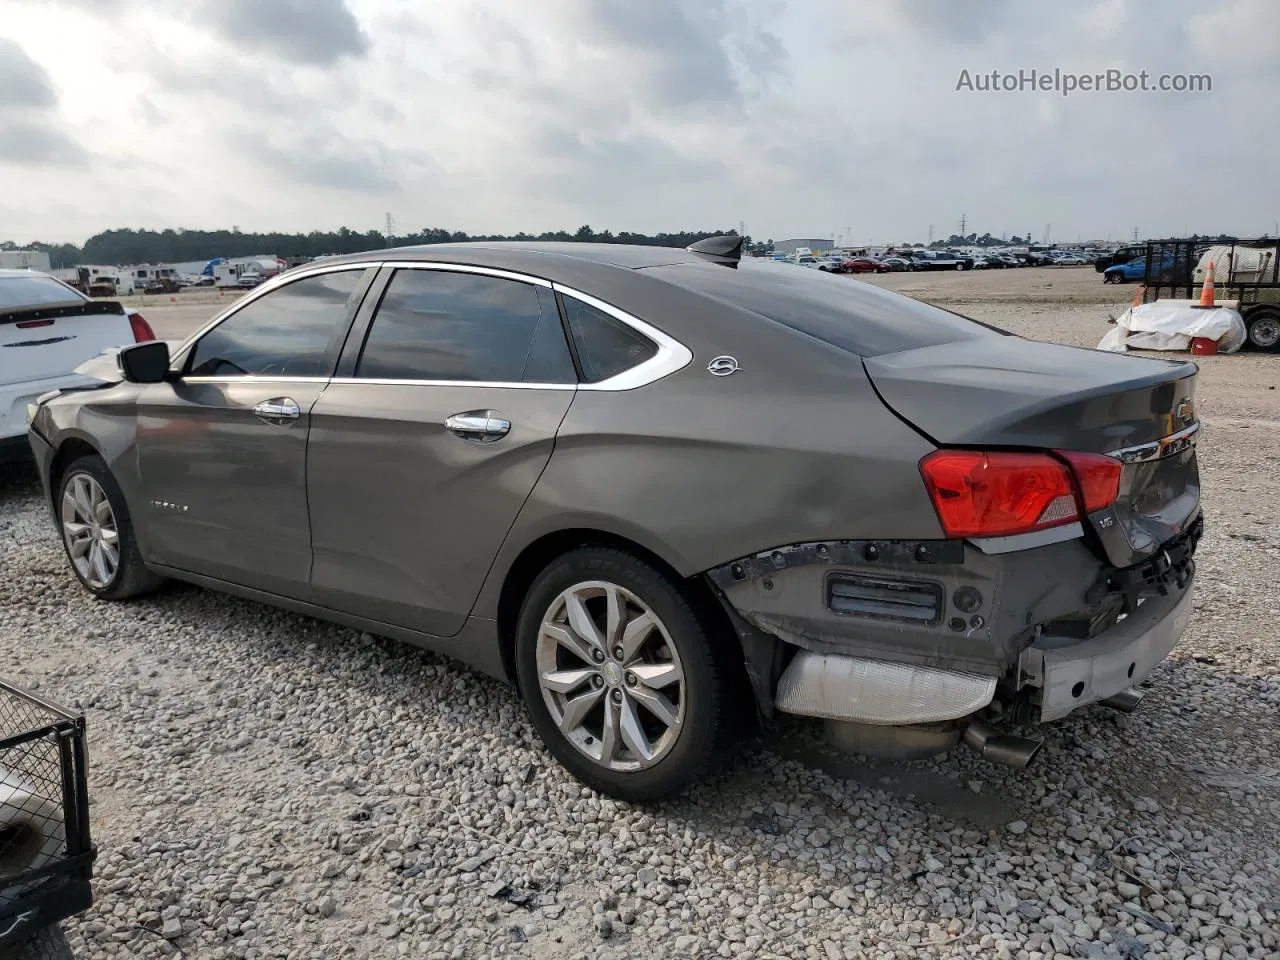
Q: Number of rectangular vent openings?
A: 1